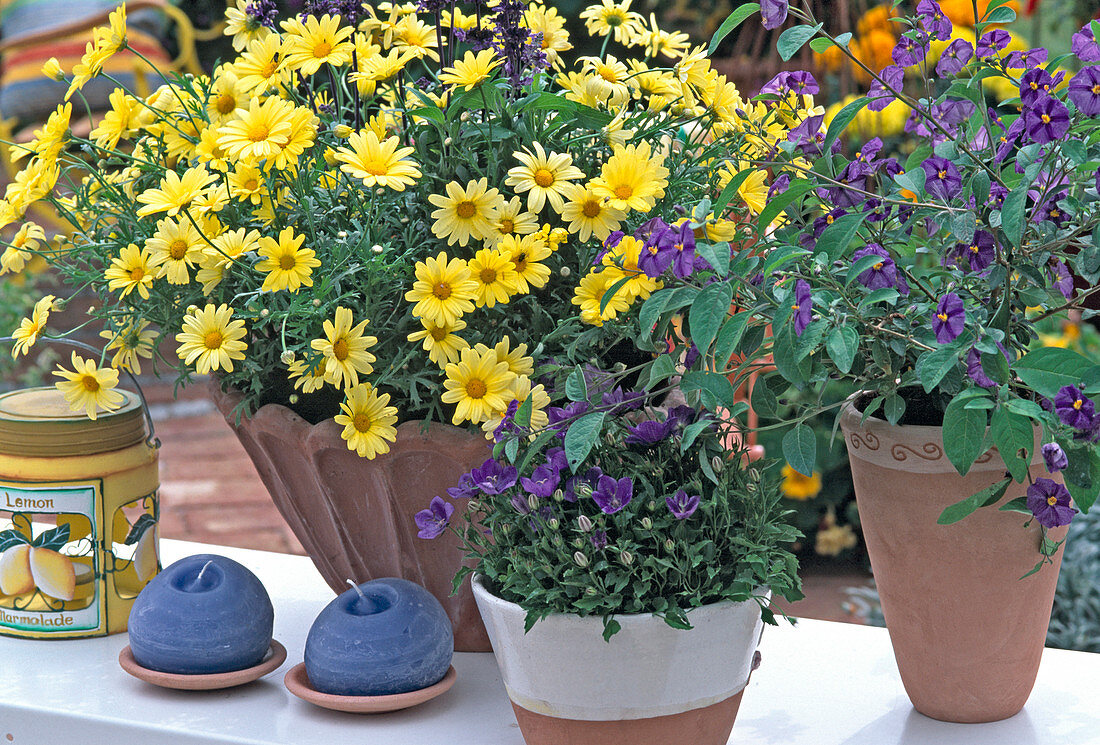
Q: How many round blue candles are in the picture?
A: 2